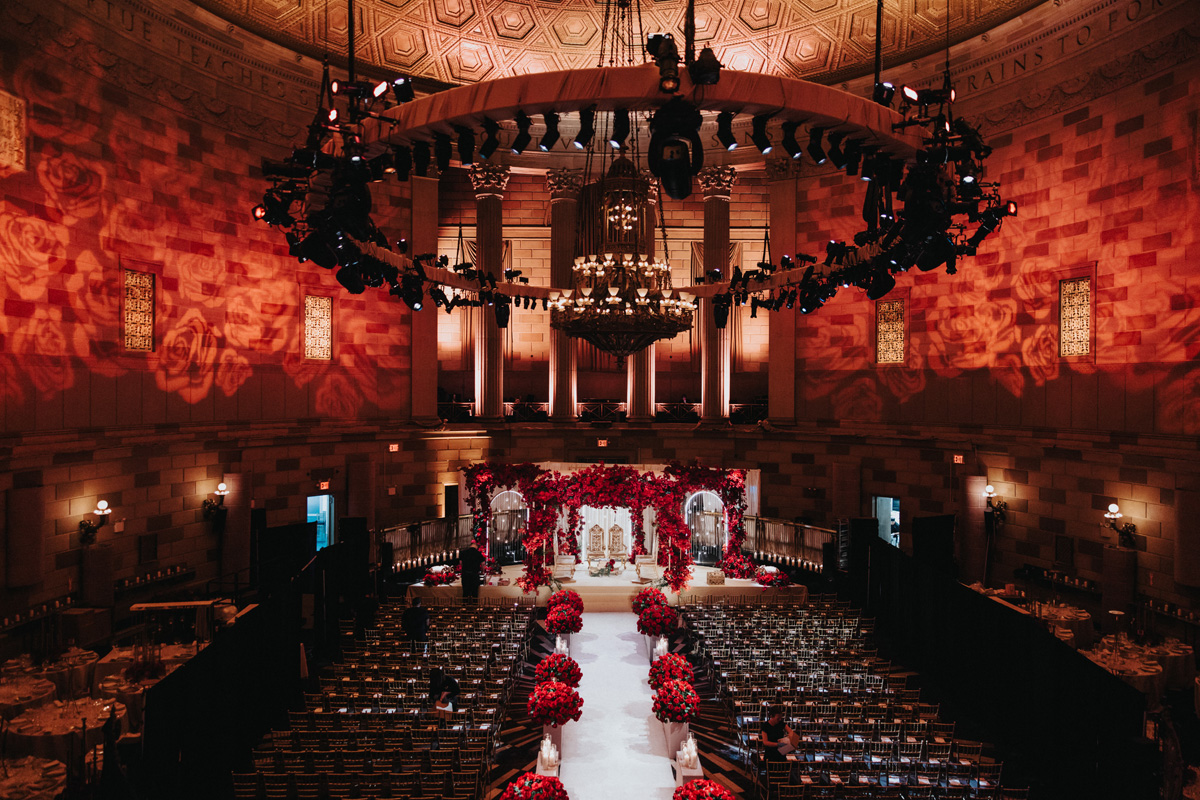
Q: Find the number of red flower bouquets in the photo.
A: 10